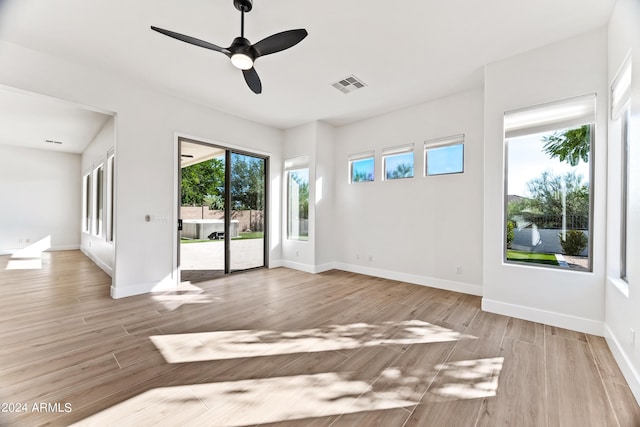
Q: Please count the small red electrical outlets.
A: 0